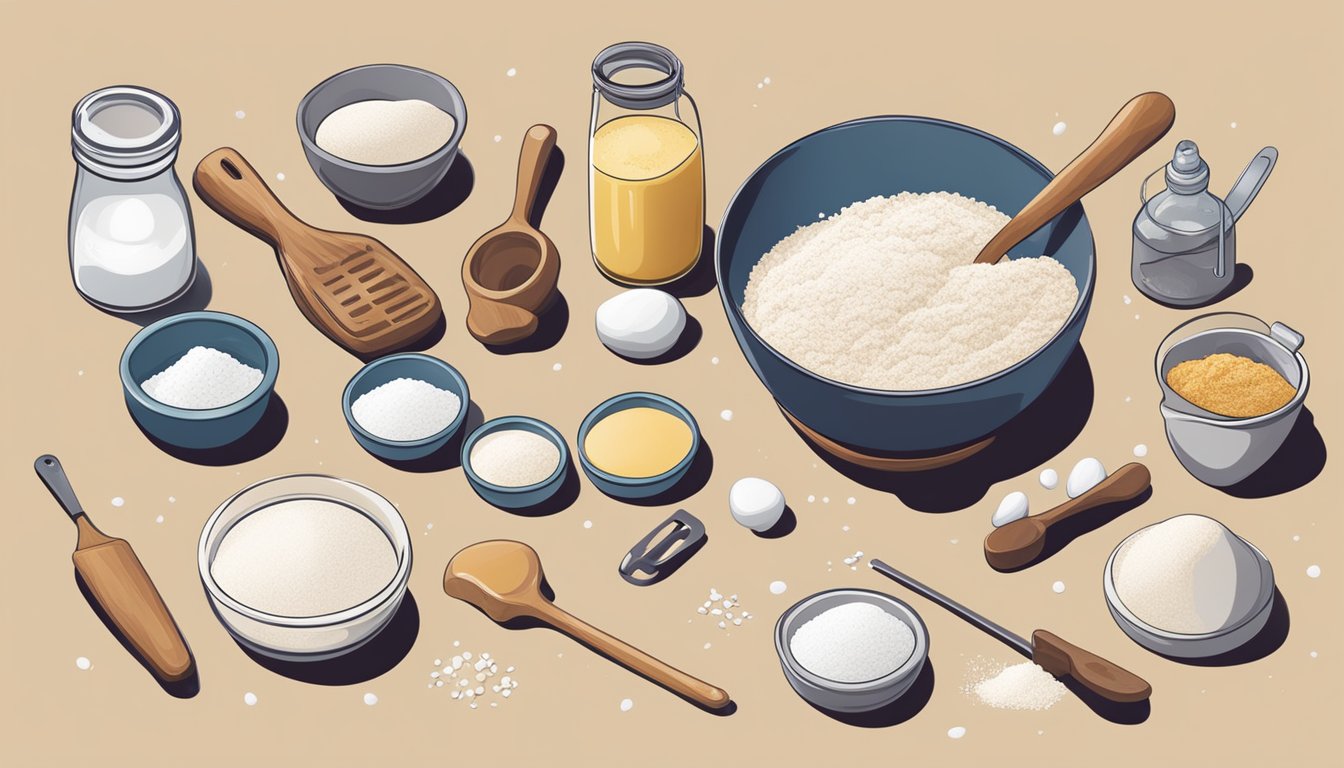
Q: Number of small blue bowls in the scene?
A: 4